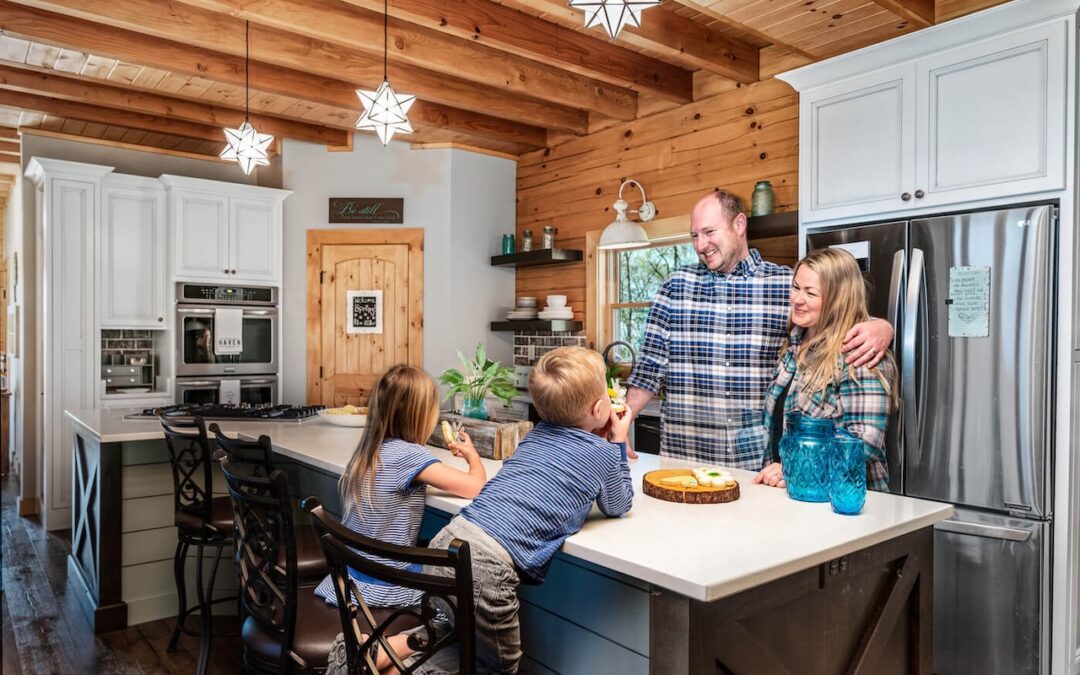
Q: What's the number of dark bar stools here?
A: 4